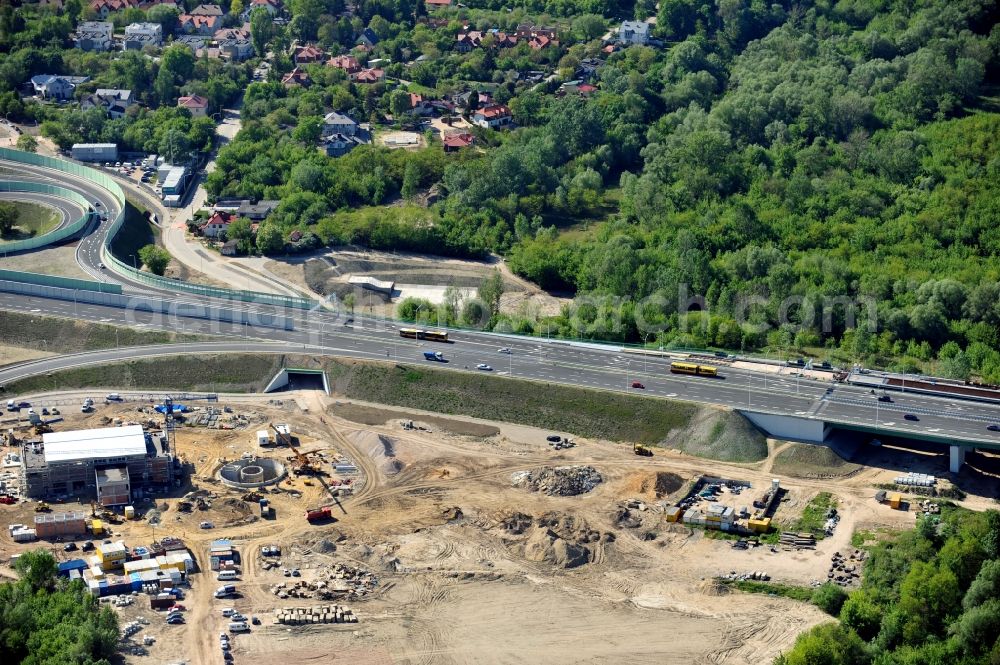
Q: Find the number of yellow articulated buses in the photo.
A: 2